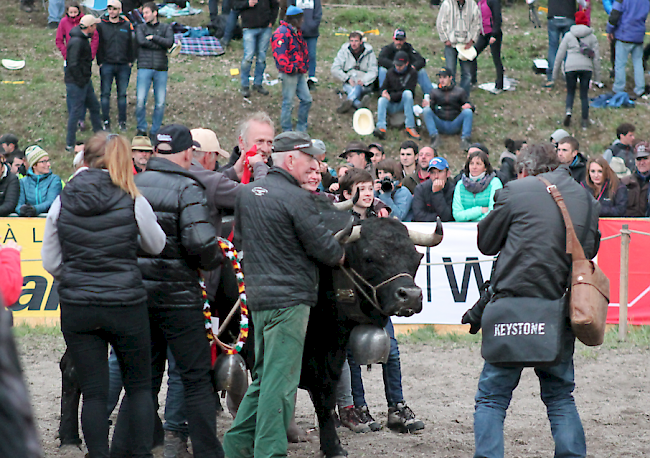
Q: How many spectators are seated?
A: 4